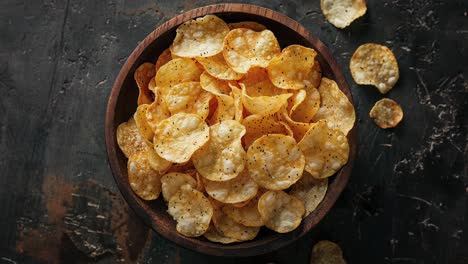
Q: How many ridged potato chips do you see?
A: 0